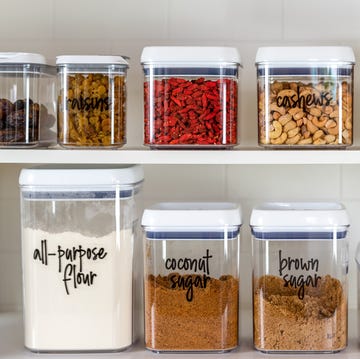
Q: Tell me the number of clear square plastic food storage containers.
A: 7